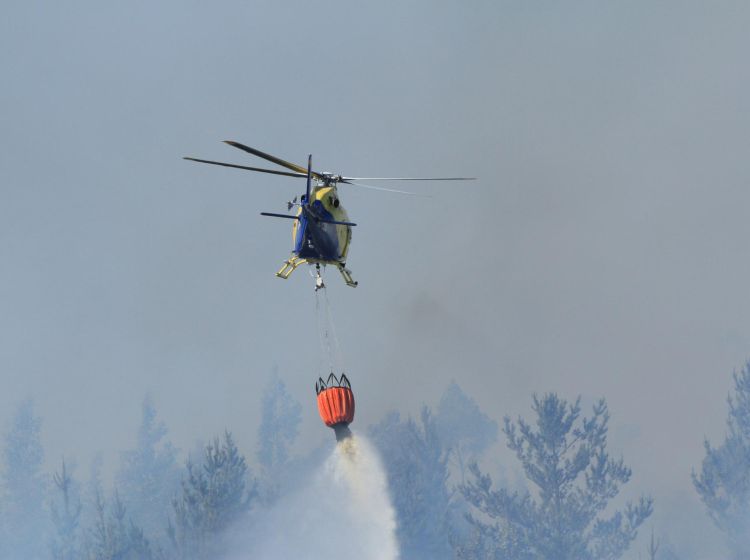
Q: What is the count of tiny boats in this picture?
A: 0